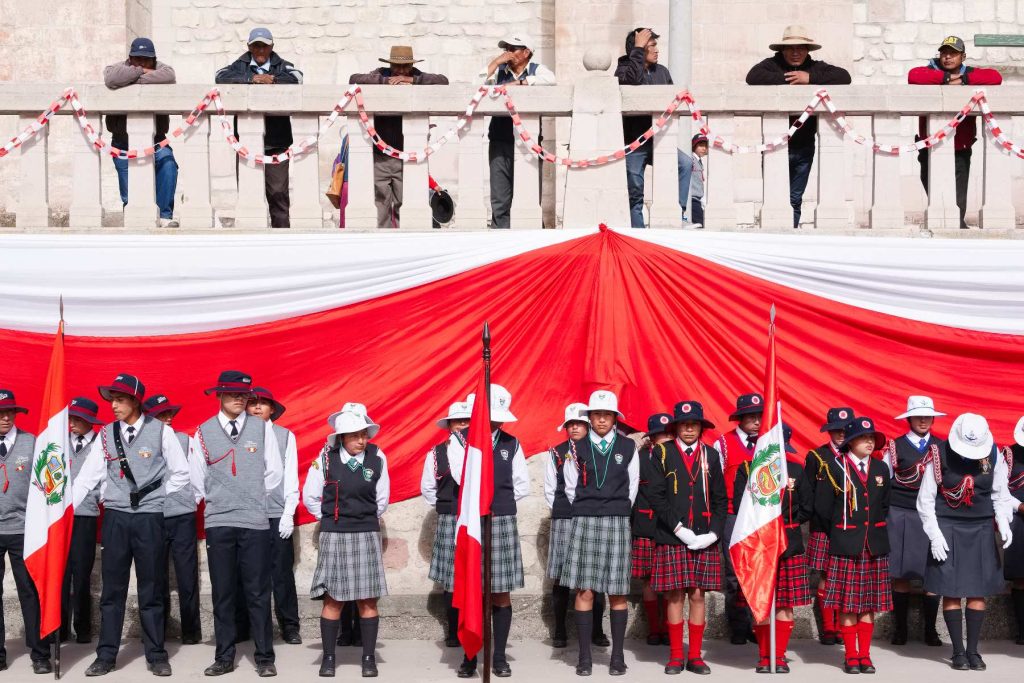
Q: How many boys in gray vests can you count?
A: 6